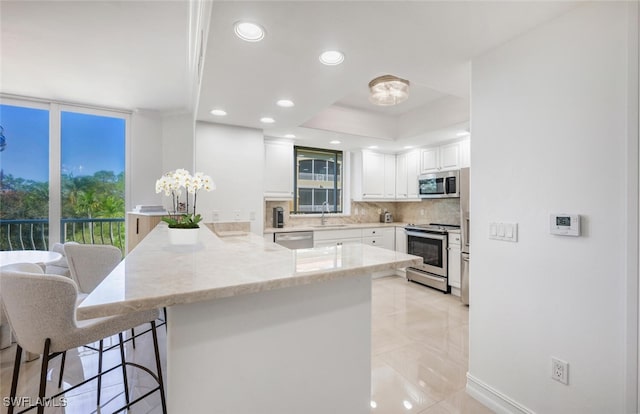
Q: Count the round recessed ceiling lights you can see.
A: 10